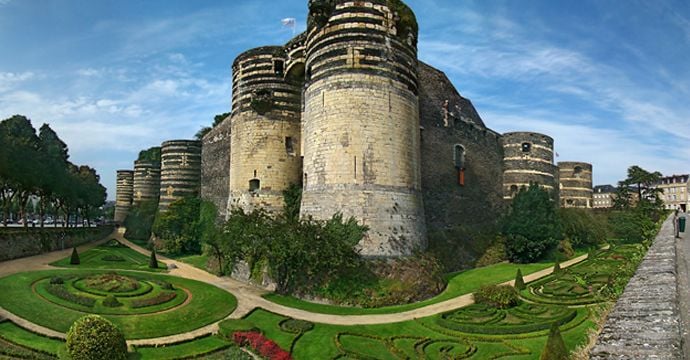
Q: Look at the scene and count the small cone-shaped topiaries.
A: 5